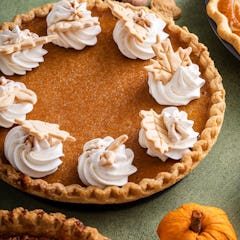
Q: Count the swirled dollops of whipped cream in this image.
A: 8